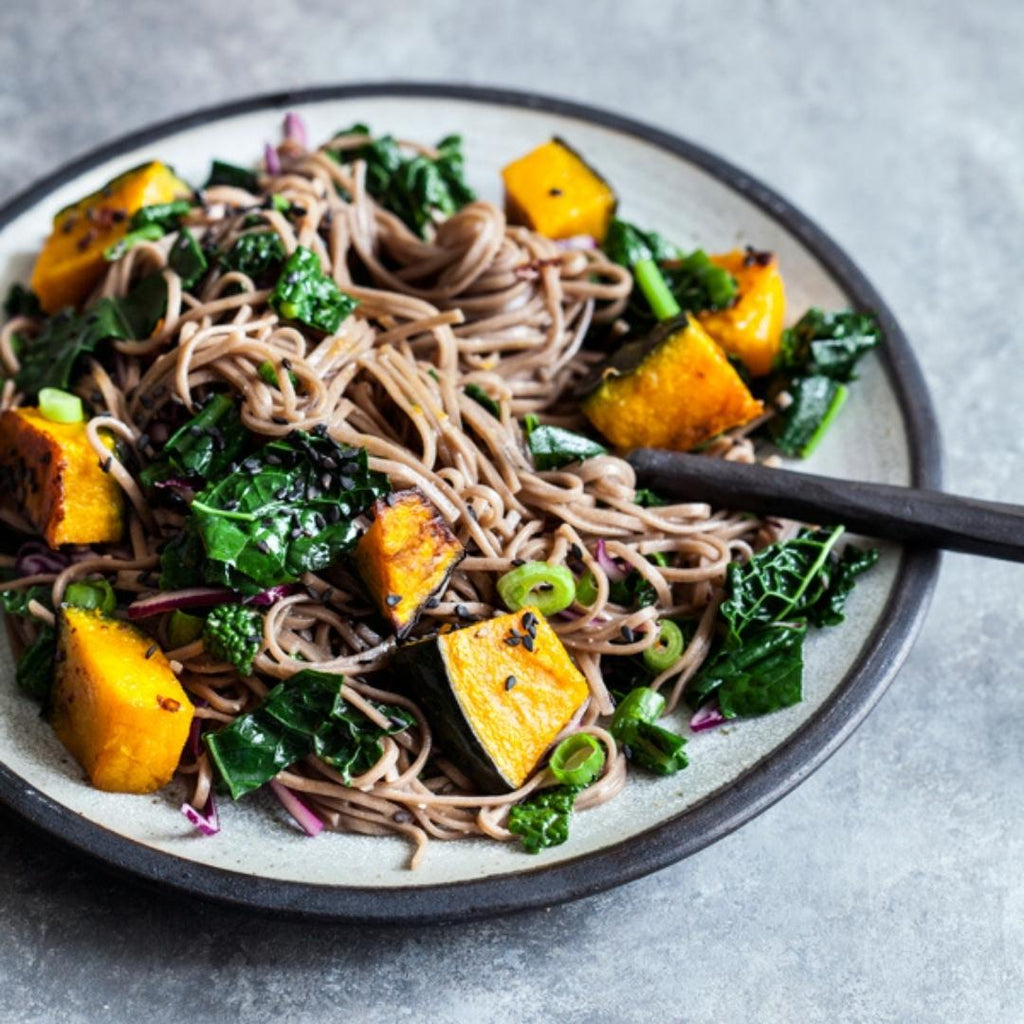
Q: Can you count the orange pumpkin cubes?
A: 8